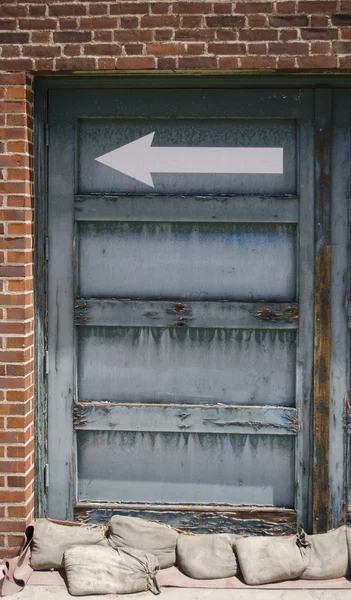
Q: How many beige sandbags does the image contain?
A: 6